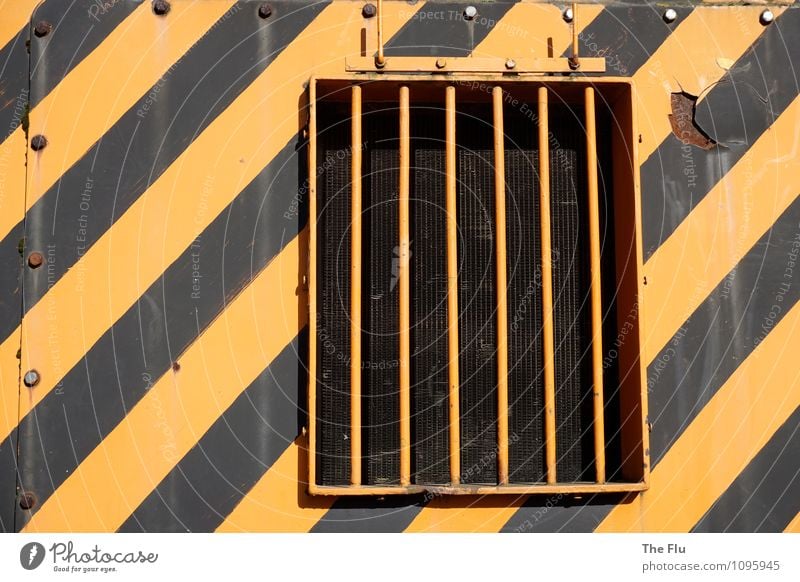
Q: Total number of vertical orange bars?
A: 6